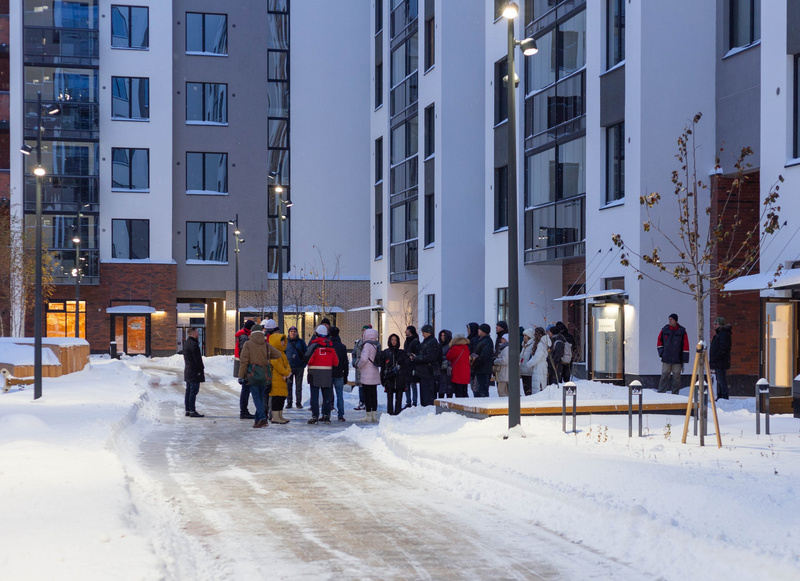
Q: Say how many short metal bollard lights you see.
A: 4